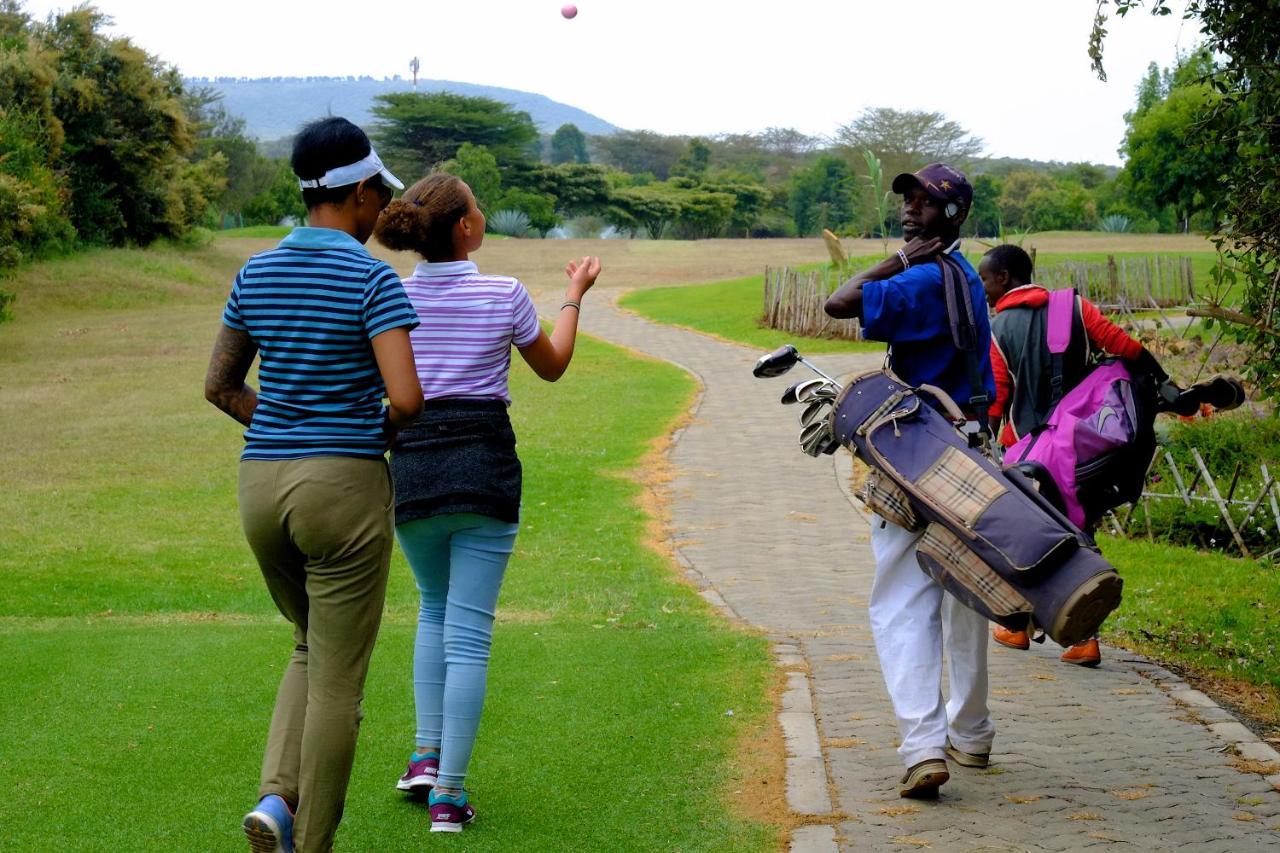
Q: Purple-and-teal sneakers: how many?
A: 2